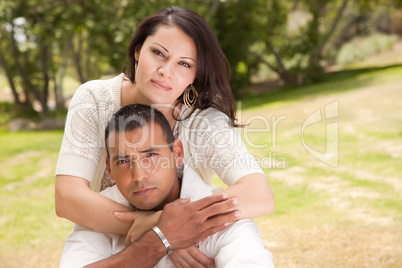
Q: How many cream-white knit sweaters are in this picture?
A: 1